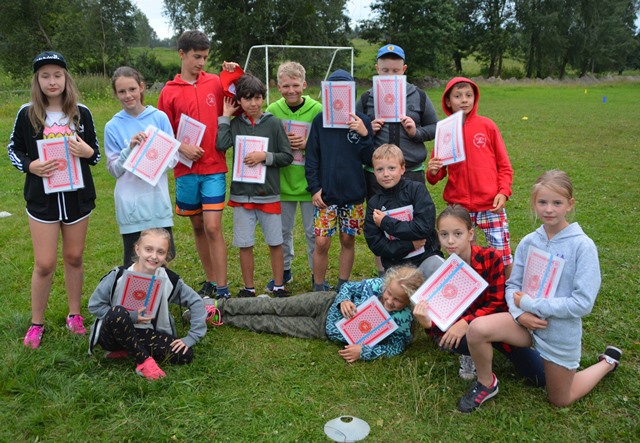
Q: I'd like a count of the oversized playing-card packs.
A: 13